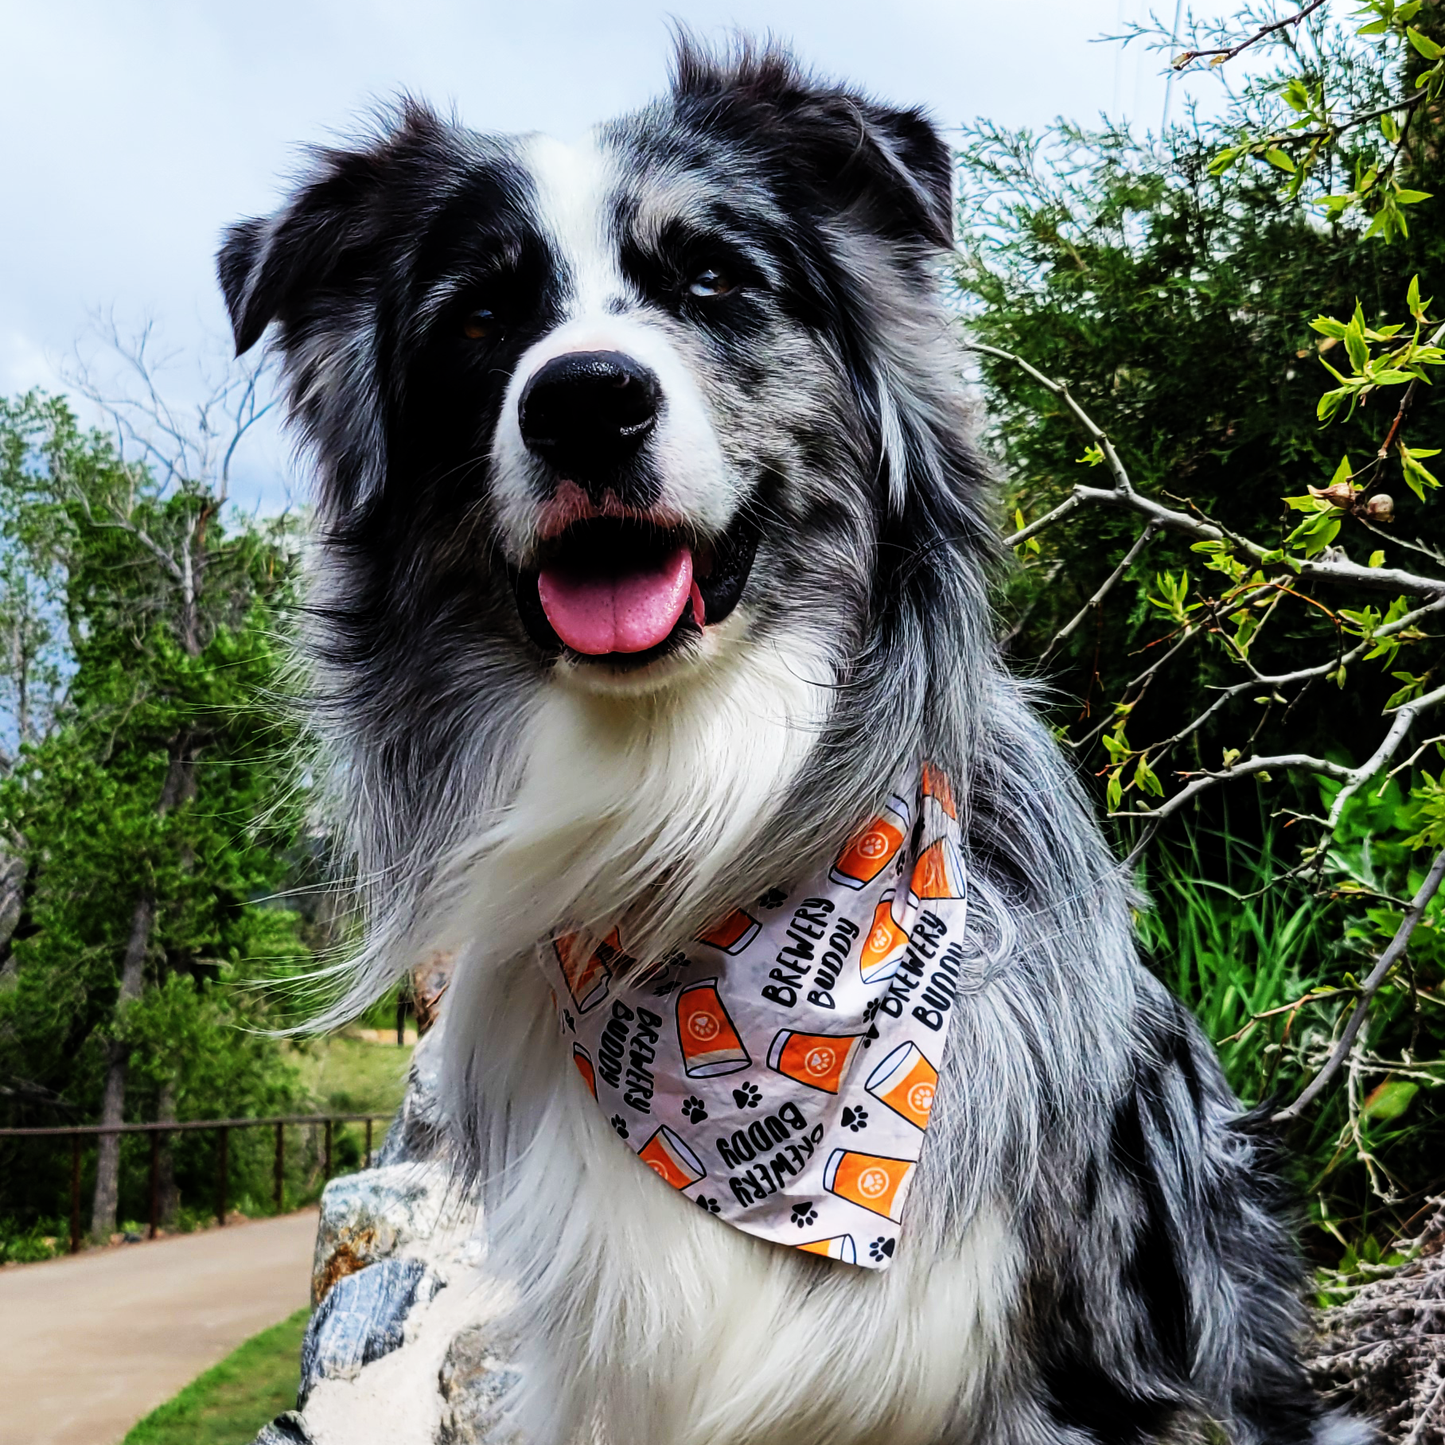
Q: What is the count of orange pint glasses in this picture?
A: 13